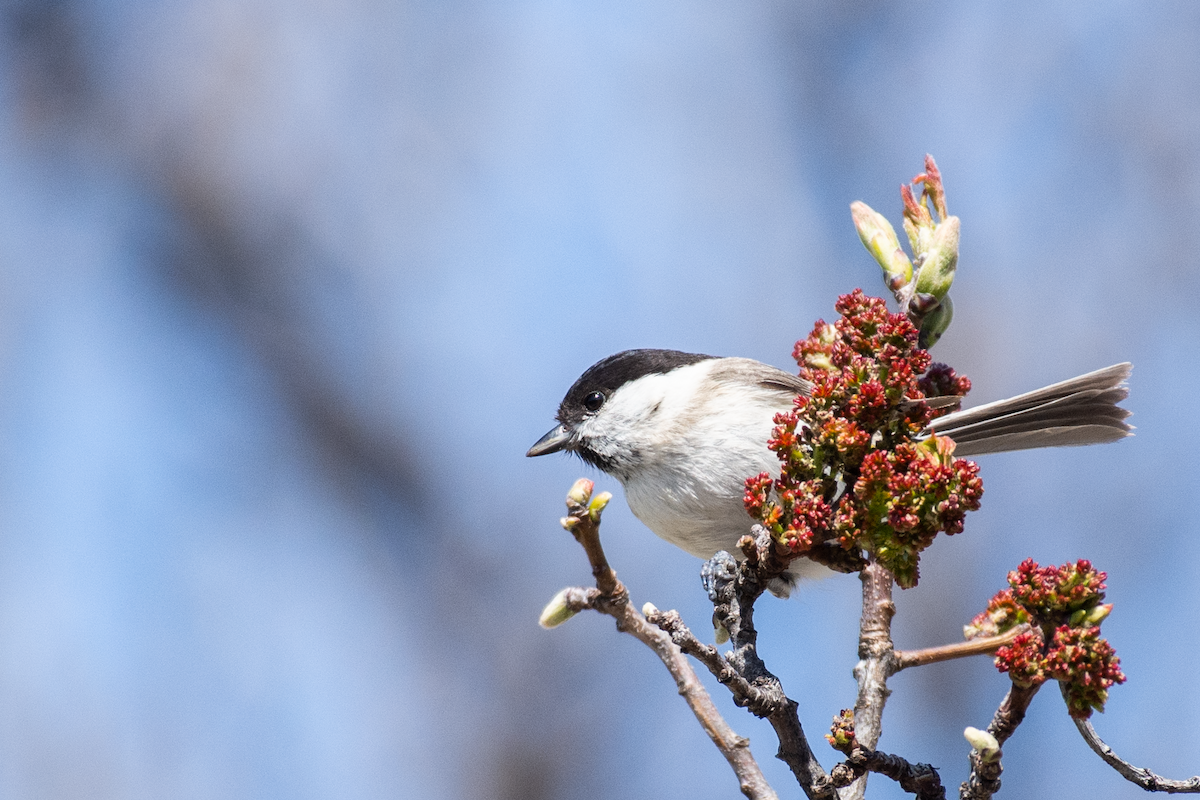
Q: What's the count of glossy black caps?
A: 1